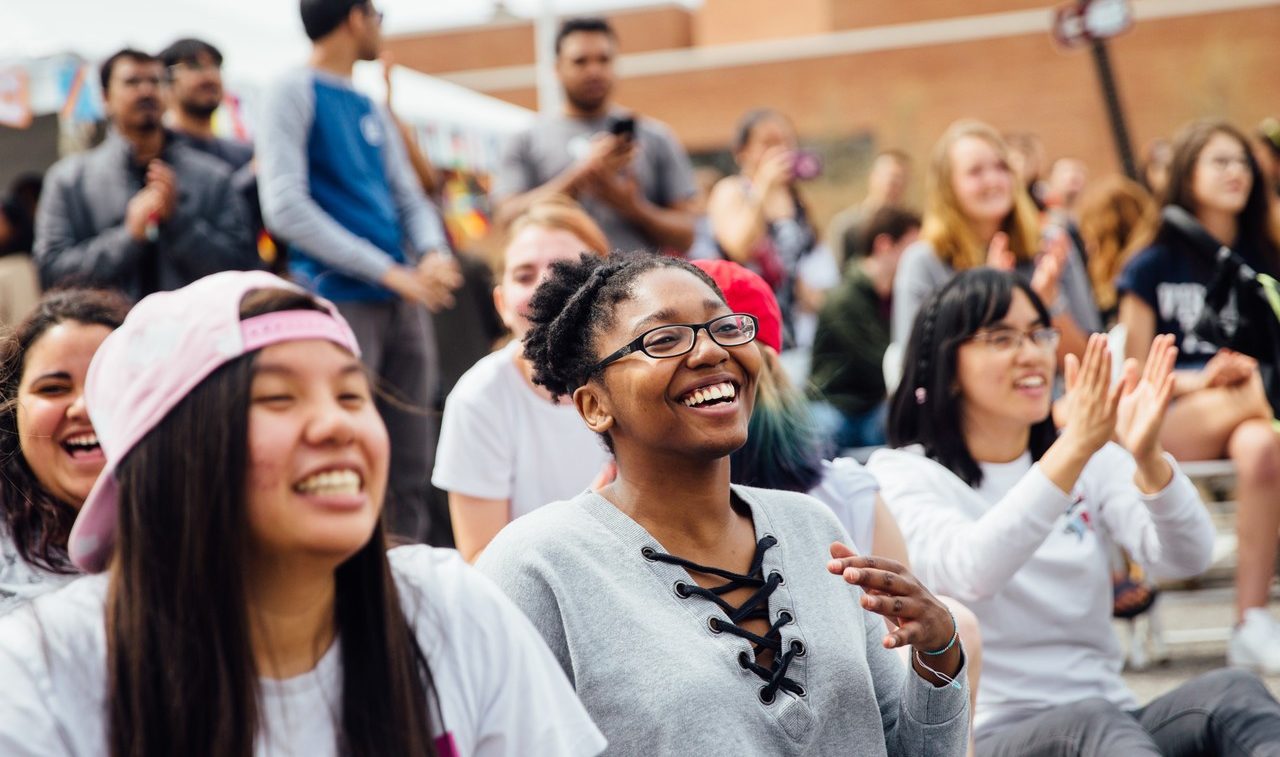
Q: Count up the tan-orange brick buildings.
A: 1